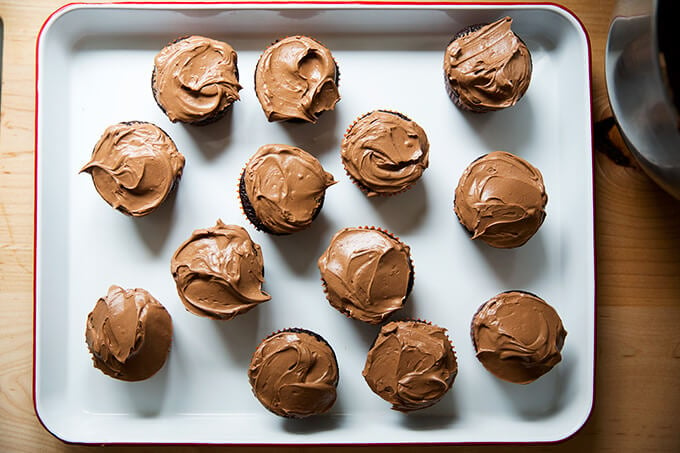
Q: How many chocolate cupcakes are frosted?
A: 13